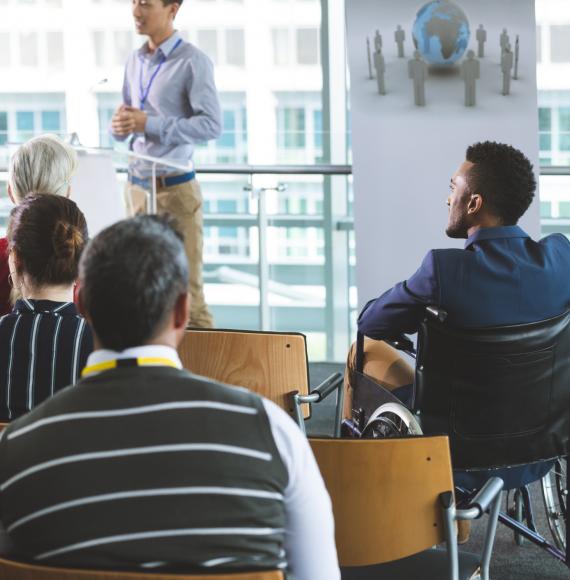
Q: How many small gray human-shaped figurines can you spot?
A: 10